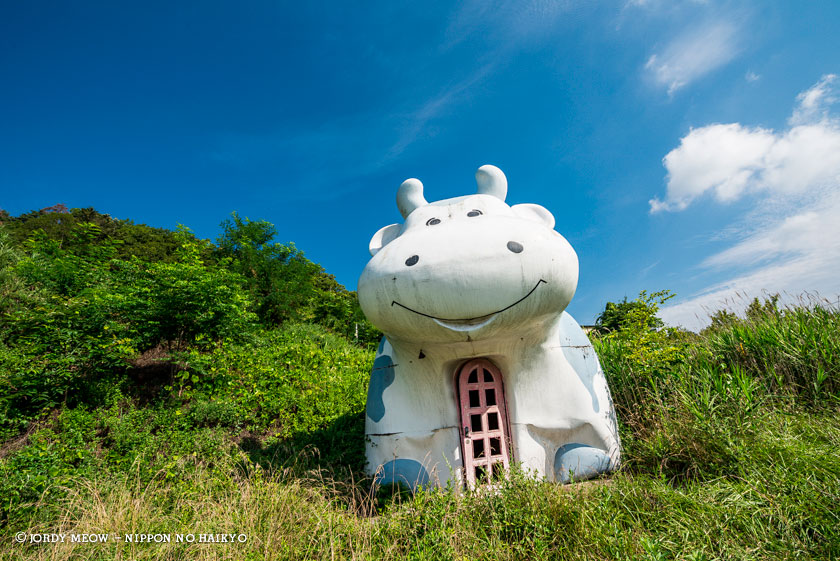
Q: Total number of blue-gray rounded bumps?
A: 2